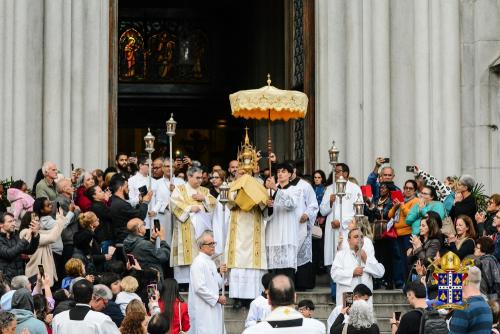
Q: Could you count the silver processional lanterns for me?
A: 6